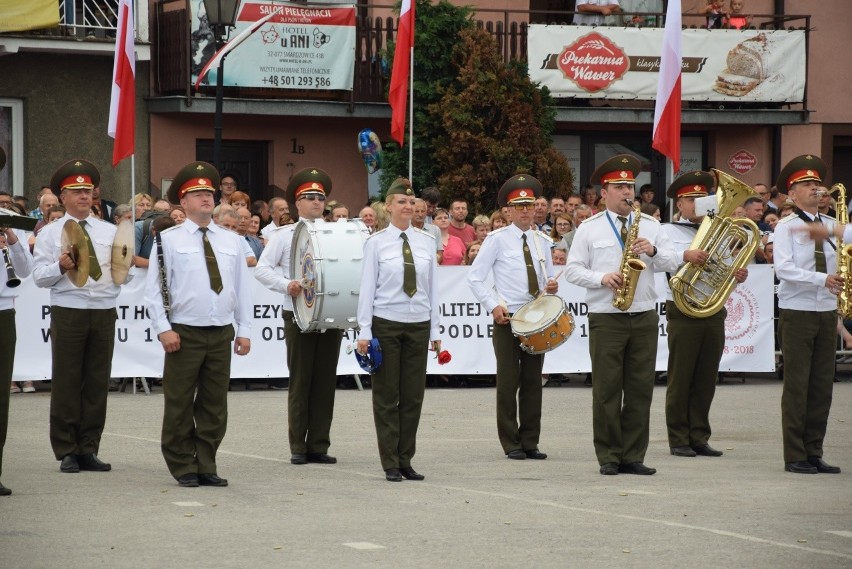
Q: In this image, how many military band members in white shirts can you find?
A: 9